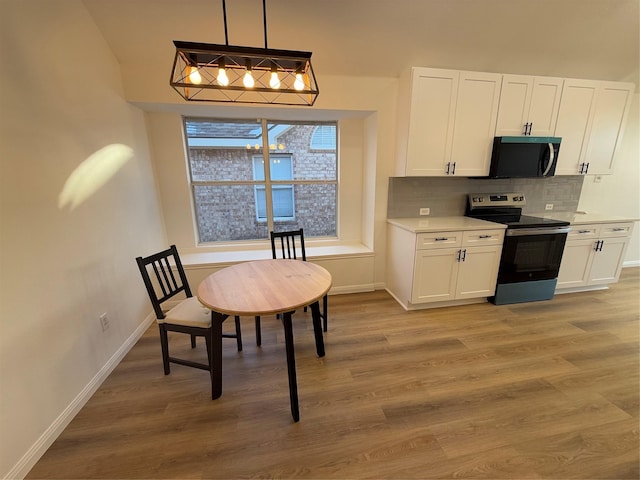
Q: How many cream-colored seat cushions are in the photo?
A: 1